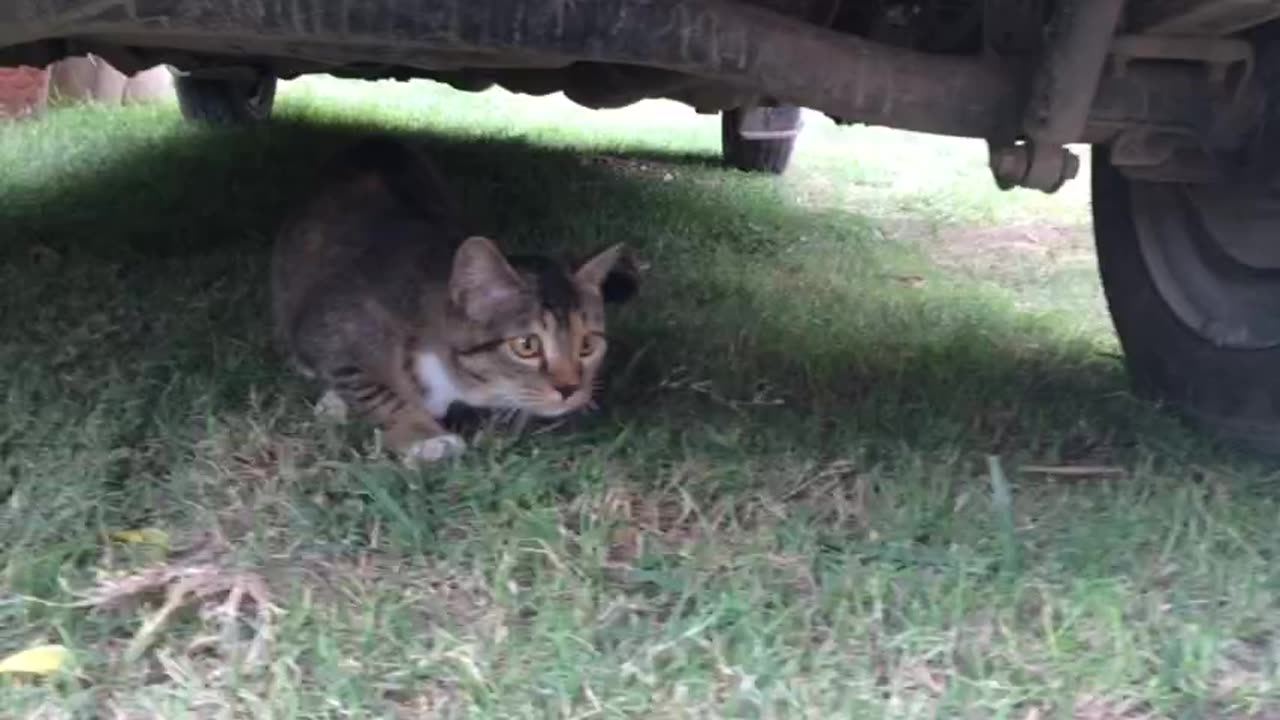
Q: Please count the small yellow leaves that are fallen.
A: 2